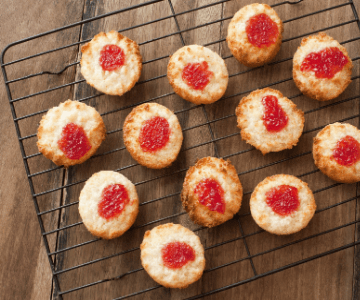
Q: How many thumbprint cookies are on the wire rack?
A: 12